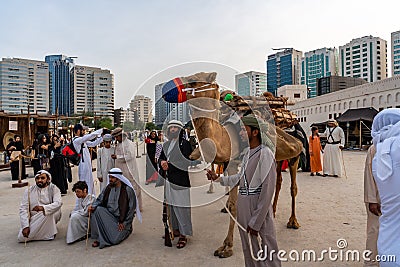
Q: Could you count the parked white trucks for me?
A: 0